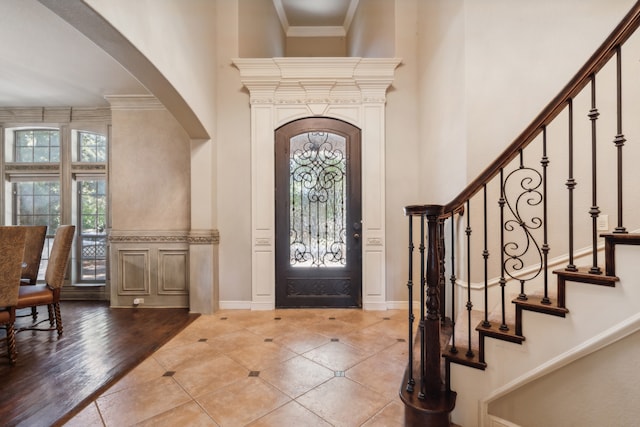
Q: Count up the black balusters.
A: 11